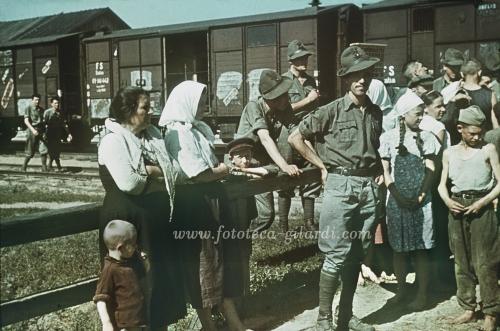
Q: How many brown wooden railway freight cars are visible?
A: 3